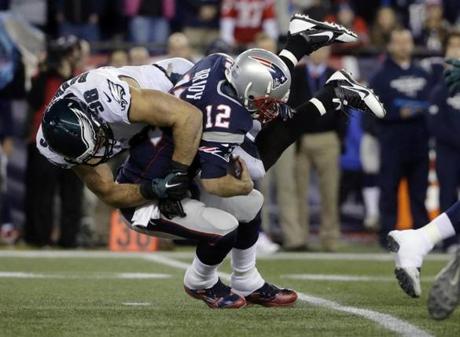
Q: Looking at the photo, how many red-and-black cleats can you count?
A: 2